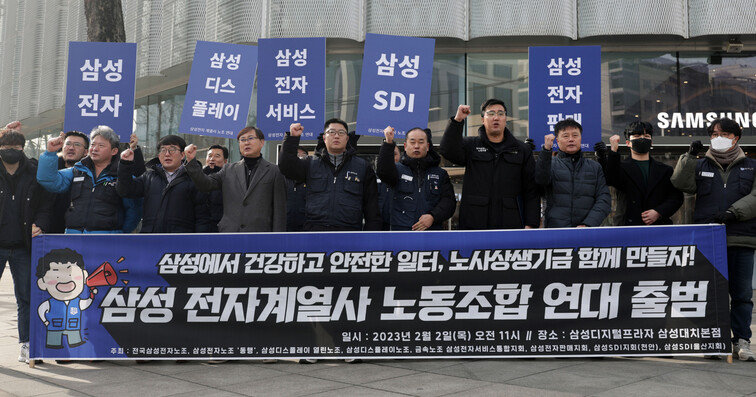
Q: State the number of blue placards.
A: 5